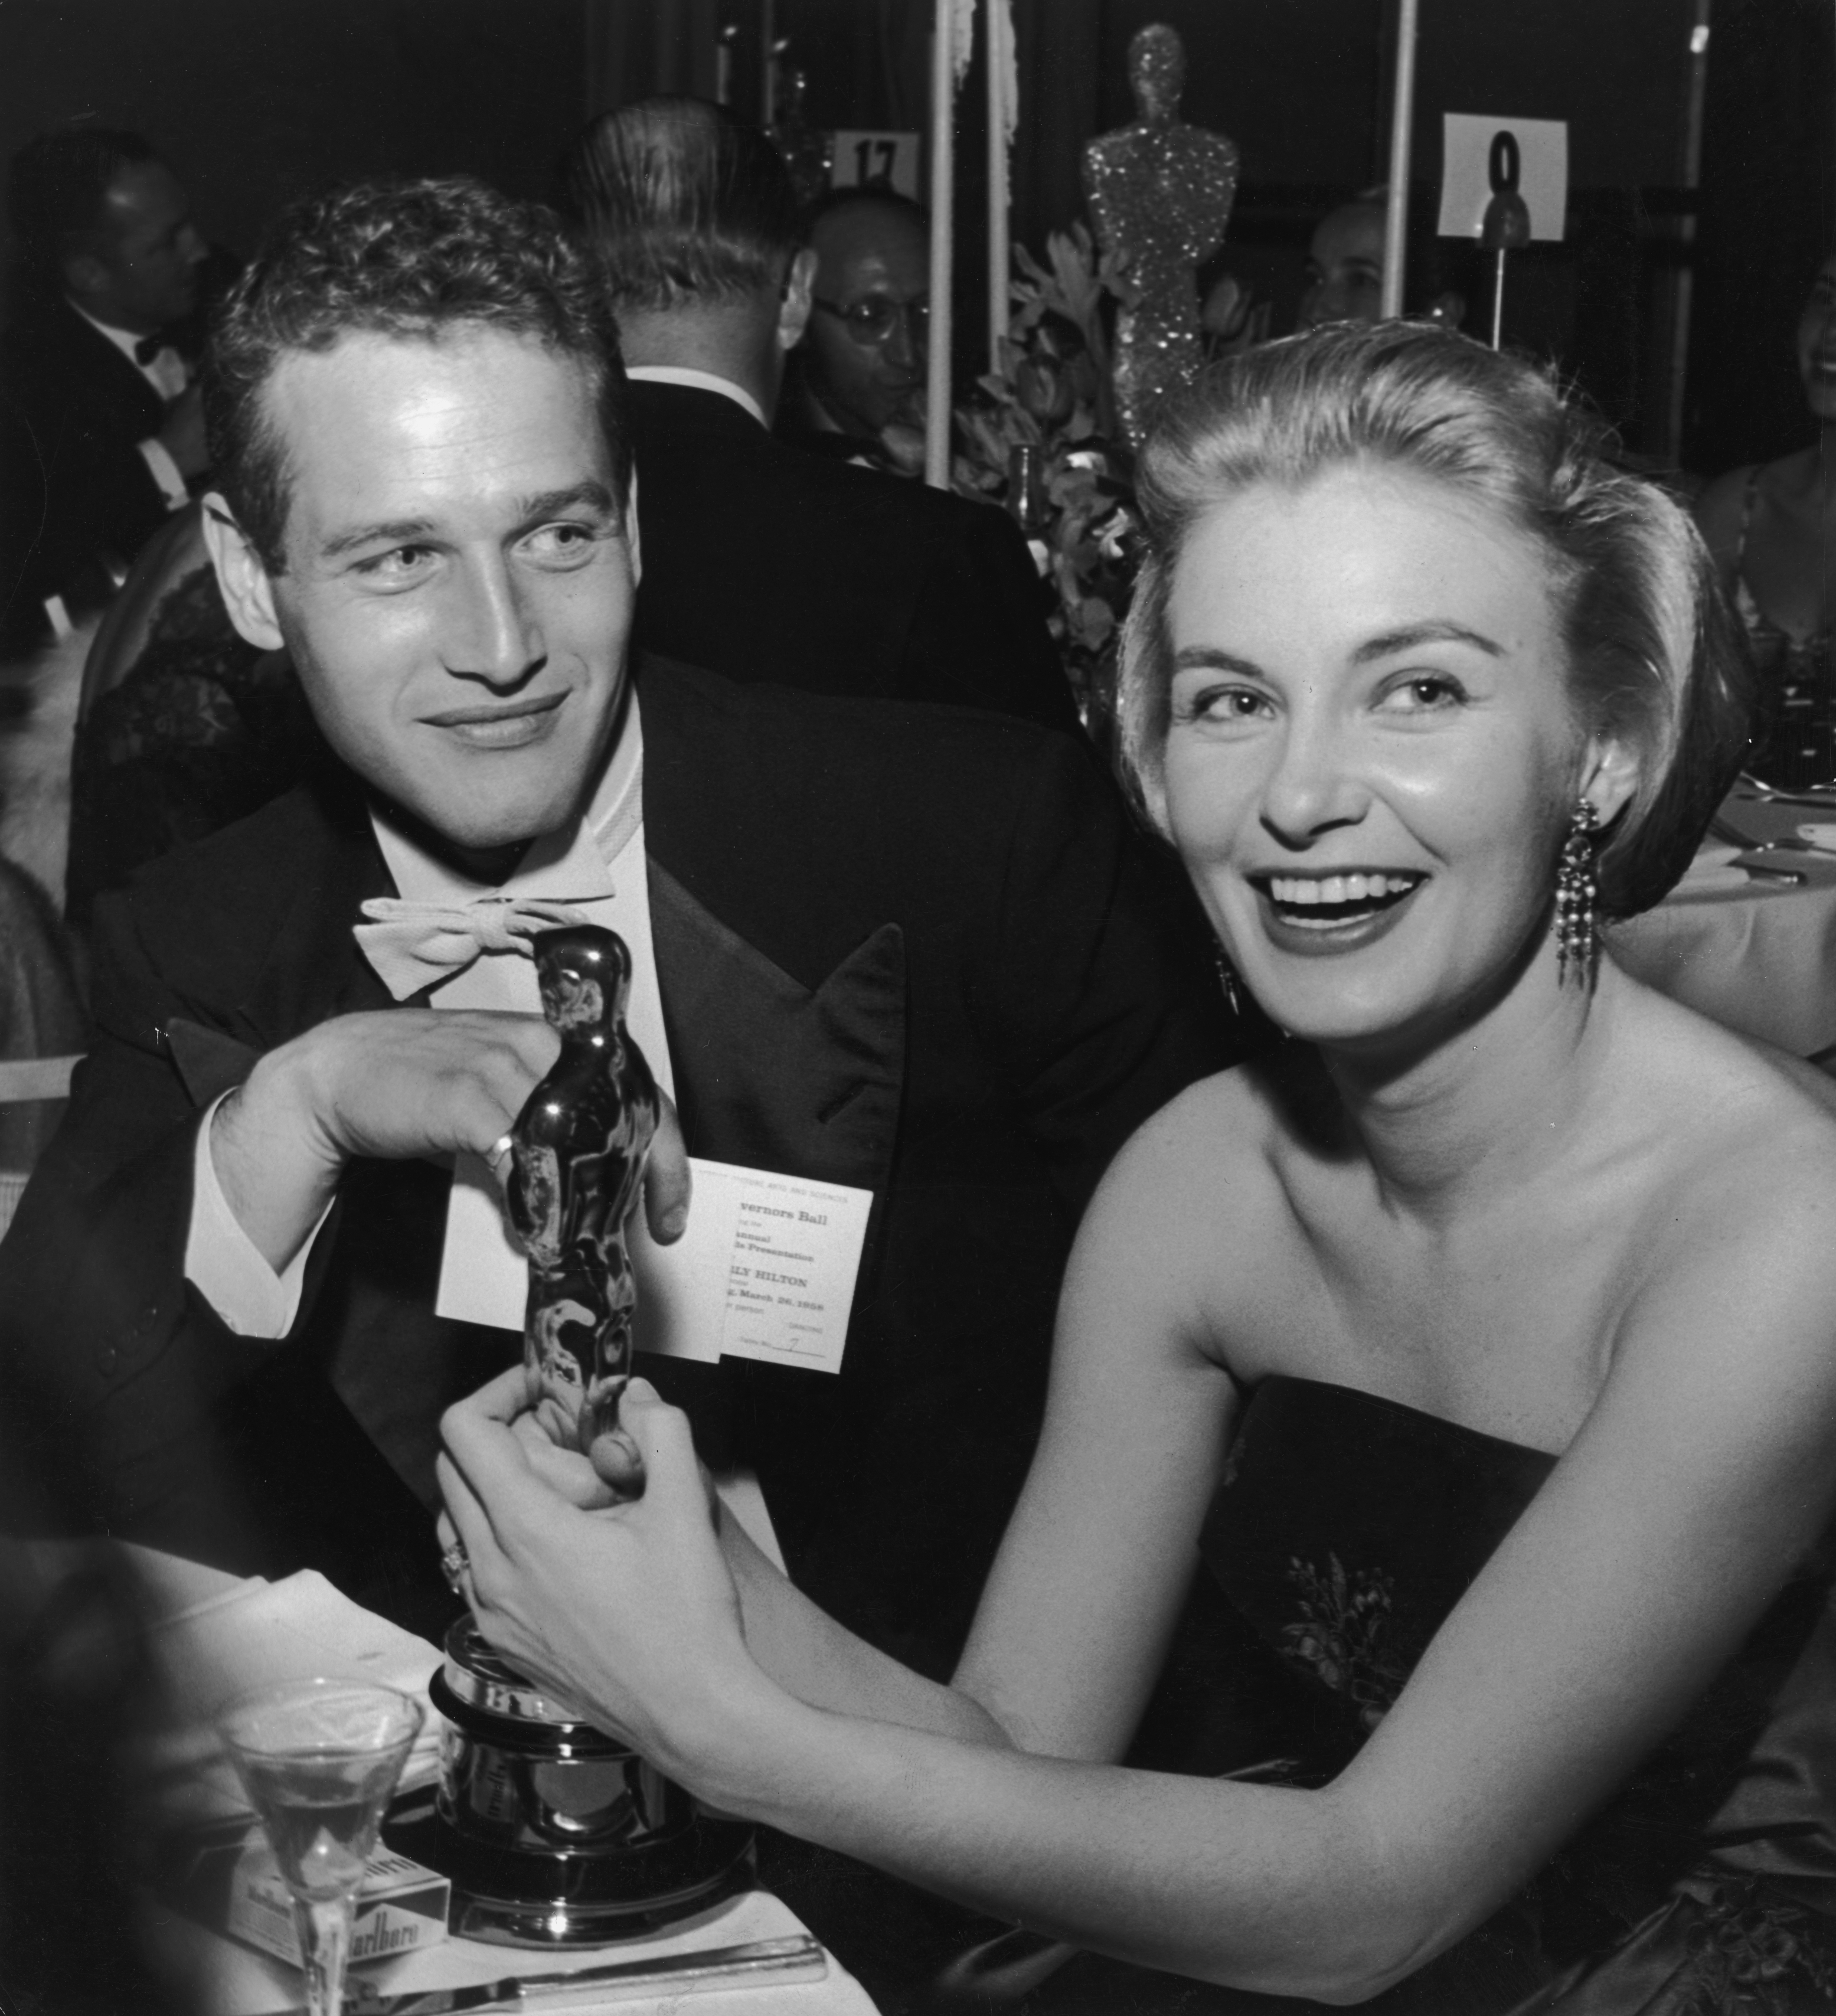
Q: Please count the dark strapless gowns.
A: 1